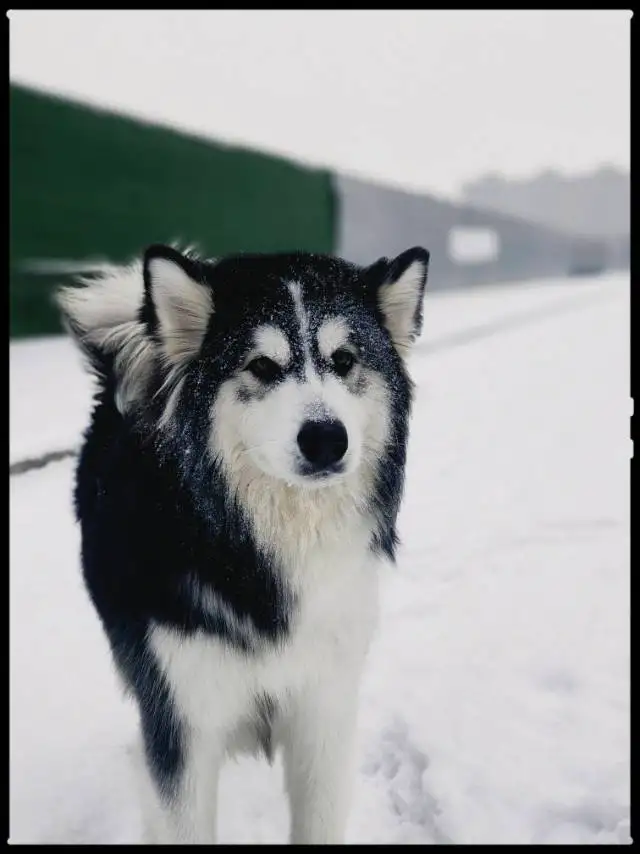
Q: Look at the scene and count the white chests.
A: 1